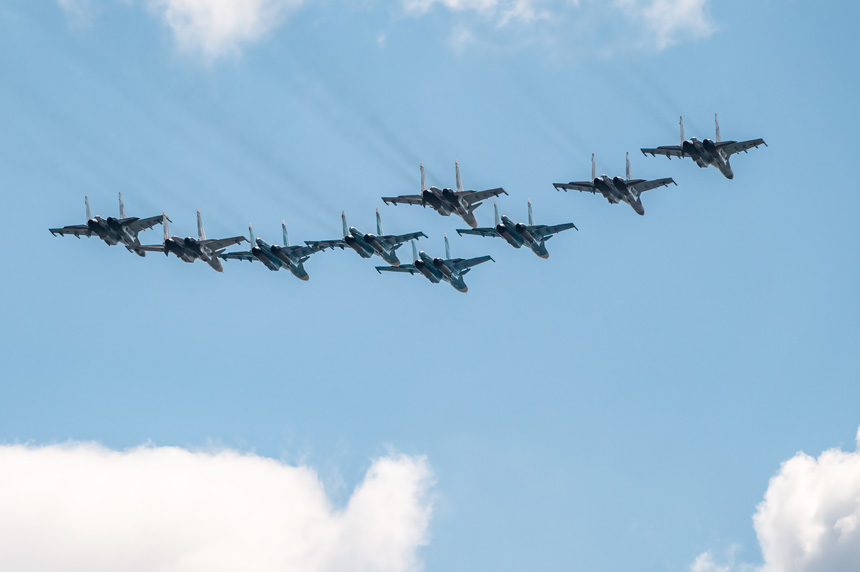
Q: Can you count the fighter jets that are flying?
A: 9